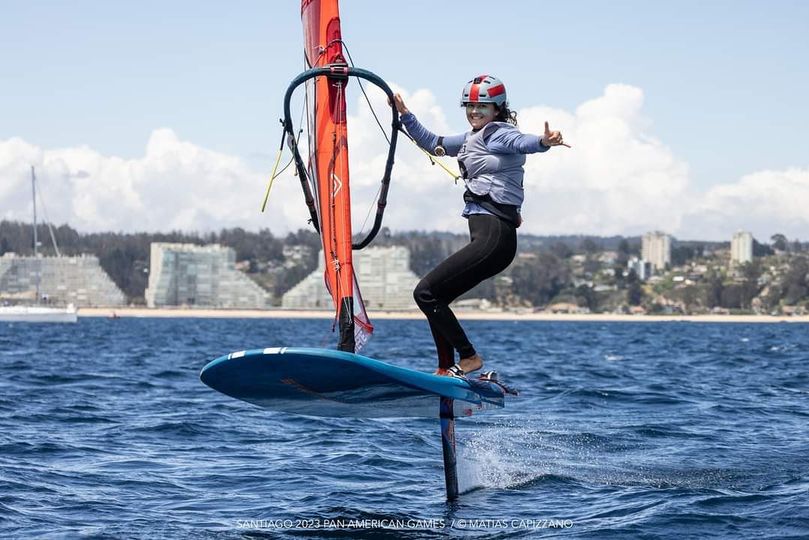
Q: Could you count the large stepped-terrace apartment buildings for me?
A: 3